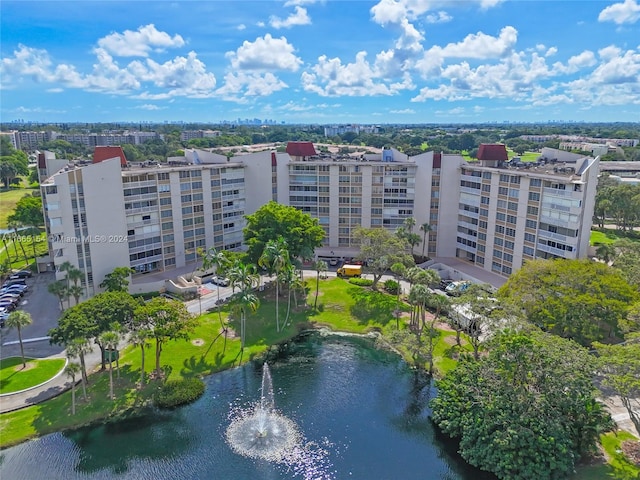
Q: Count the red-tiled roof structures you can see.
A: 3